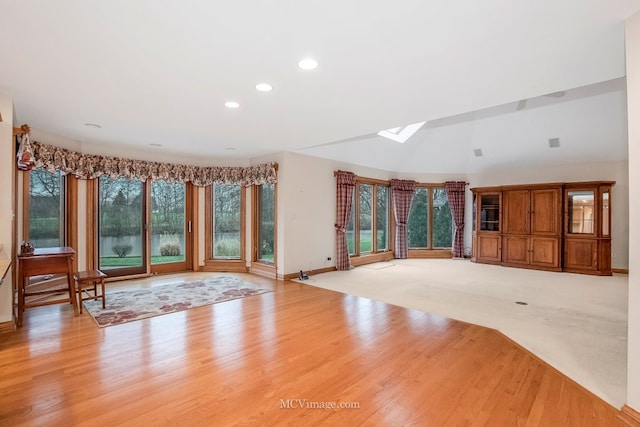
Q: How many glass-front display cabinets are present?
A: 2